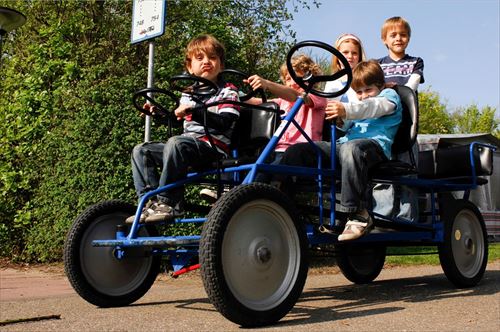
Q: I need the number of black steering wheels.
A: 4